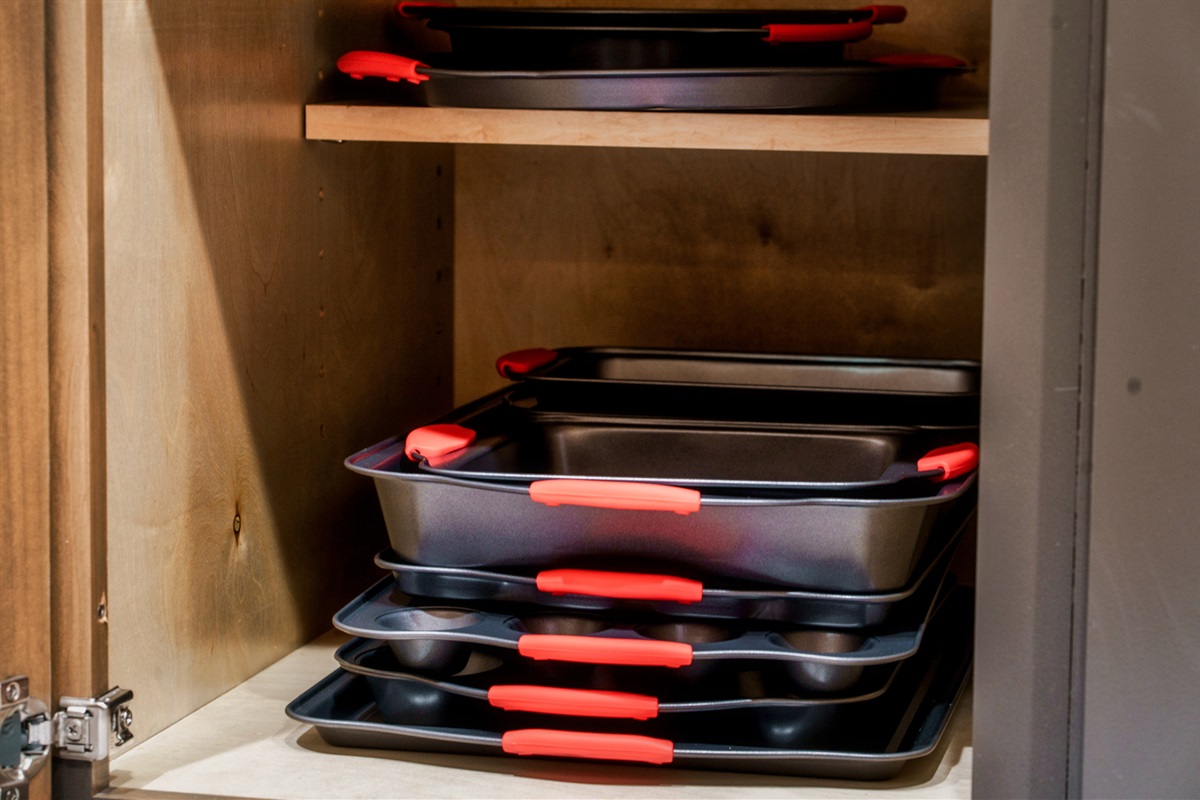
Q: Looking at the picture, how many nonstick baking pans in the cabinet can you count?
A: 10